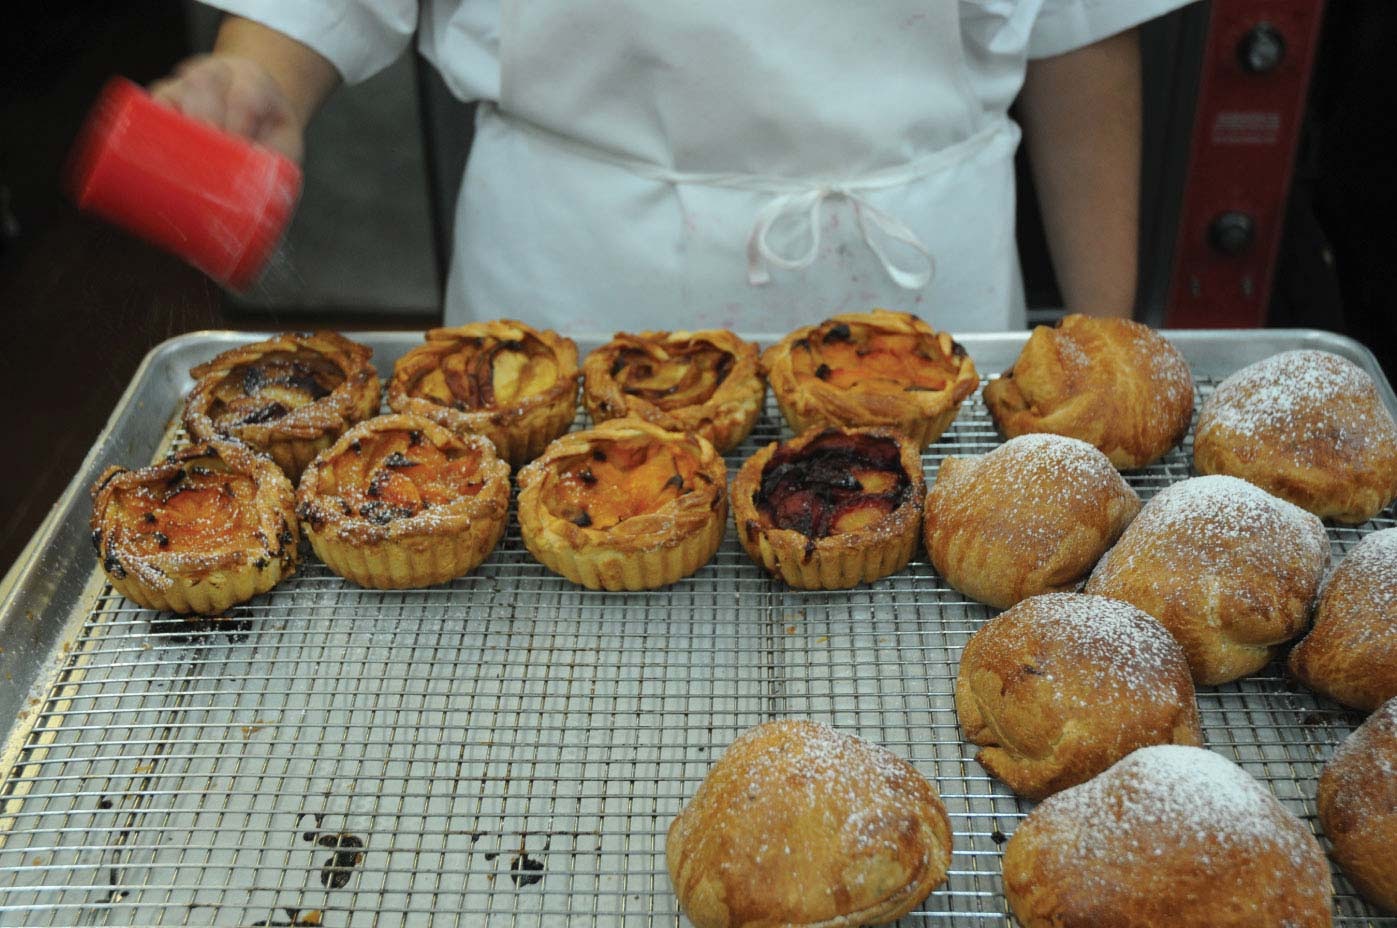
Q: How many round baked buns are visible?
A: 9